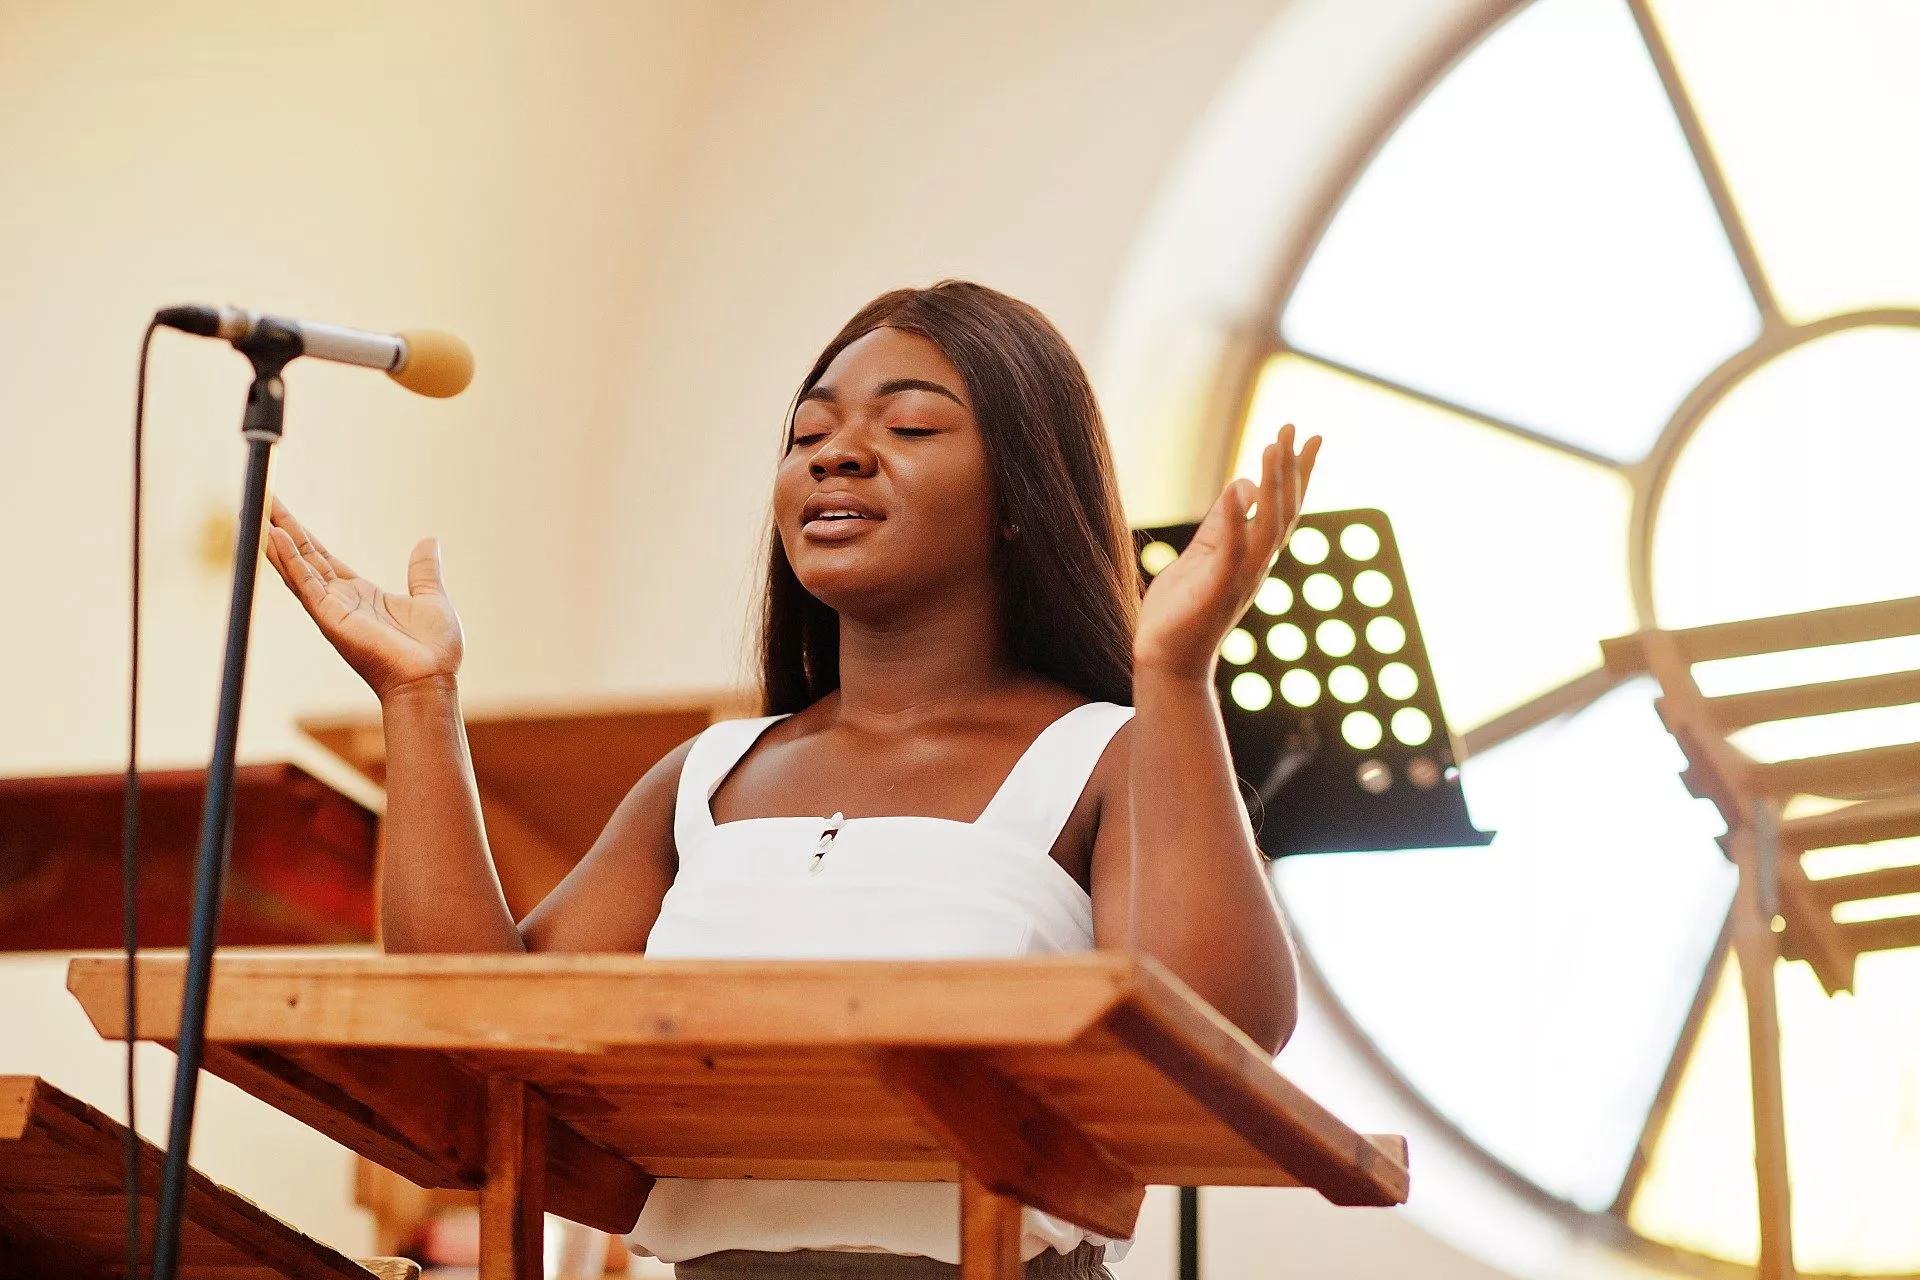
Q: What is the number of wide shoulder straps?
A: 2